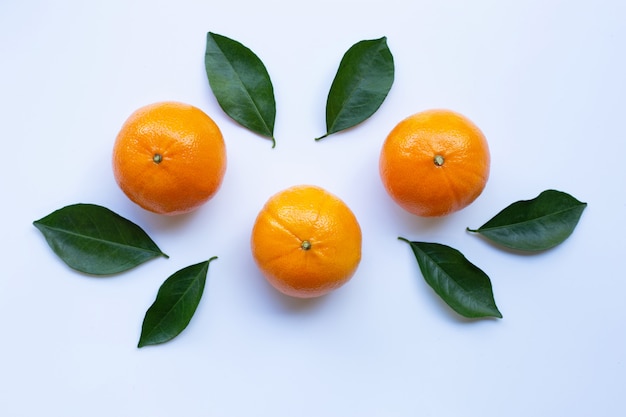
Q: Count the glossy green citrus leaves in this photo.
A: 6